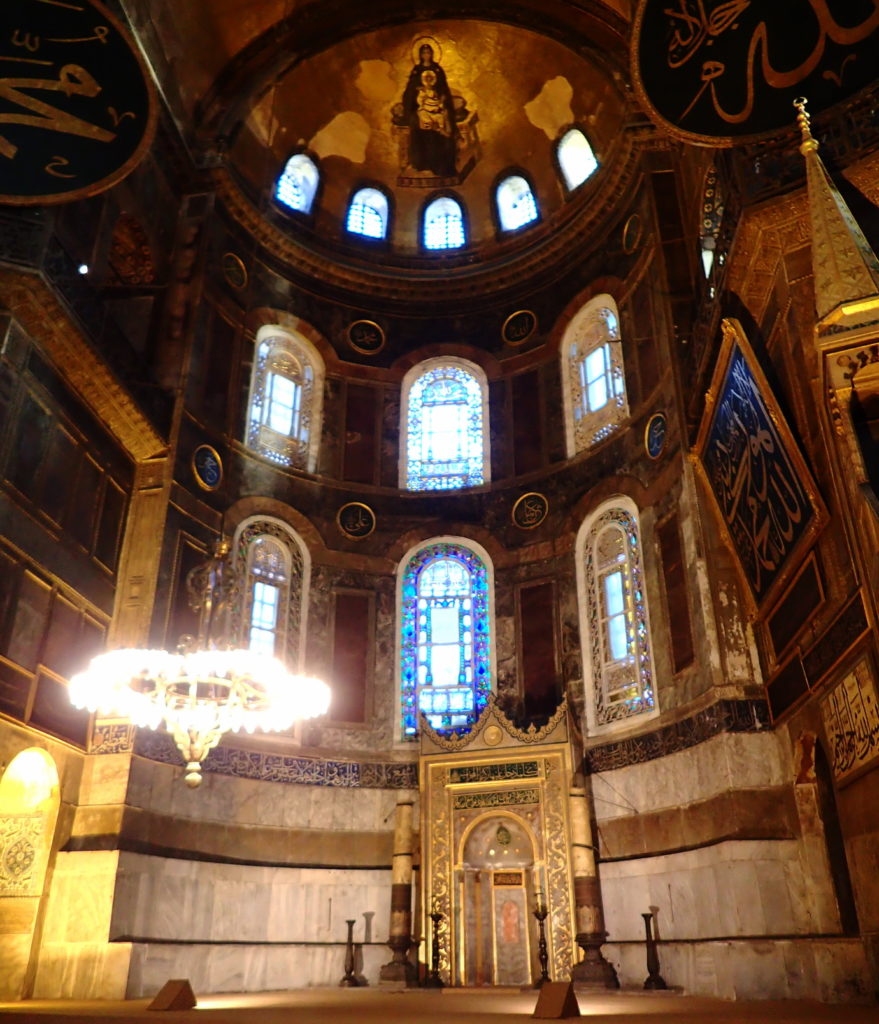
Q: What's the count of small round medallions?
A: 8